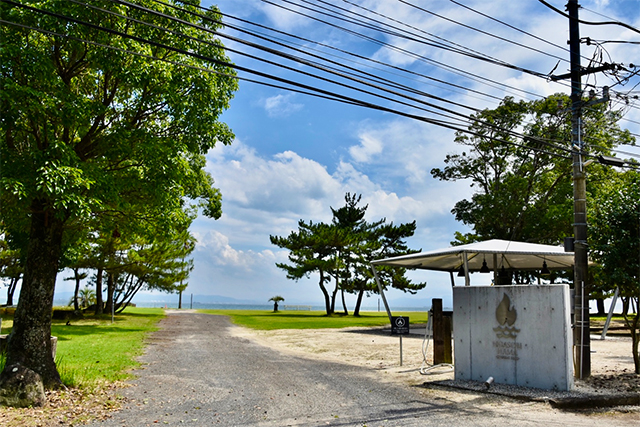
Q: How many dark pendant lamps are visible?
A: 4